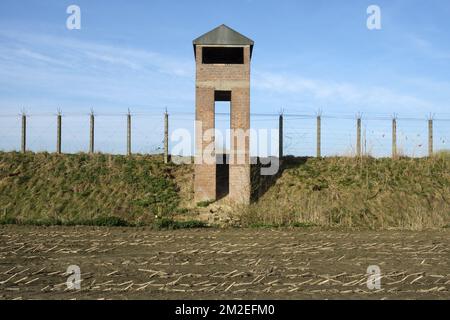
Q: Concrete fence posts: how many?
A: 10